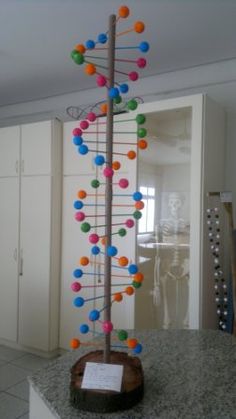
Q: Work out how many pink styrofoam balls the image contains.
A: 13